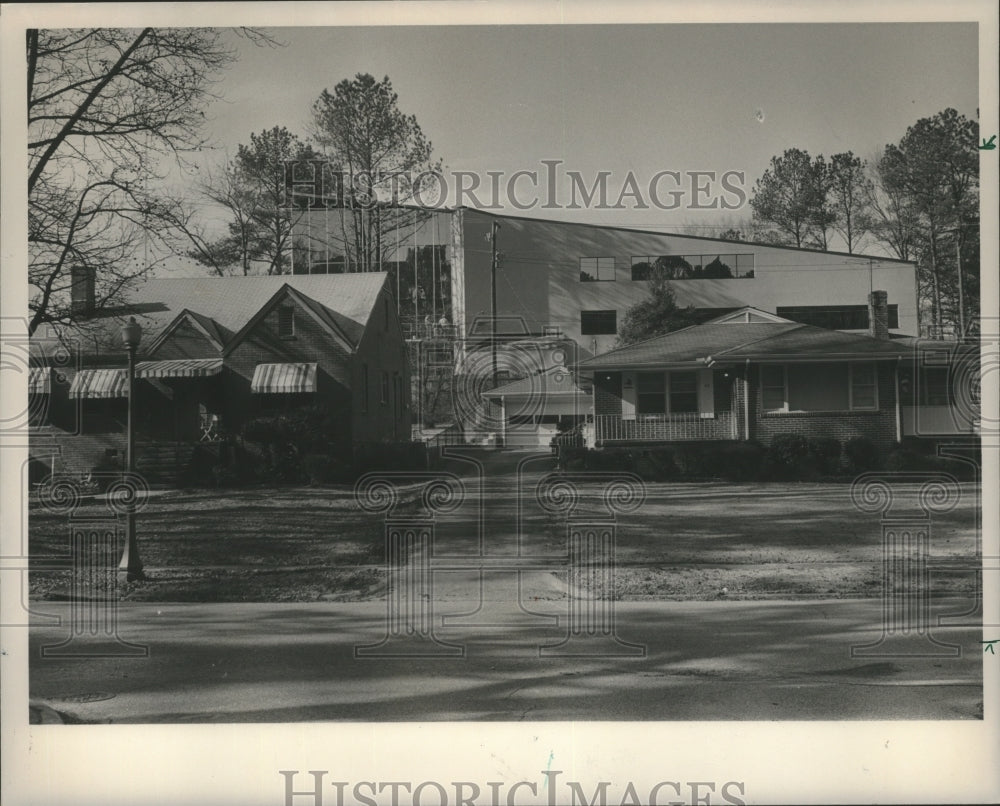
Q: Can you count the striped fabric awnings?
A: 4